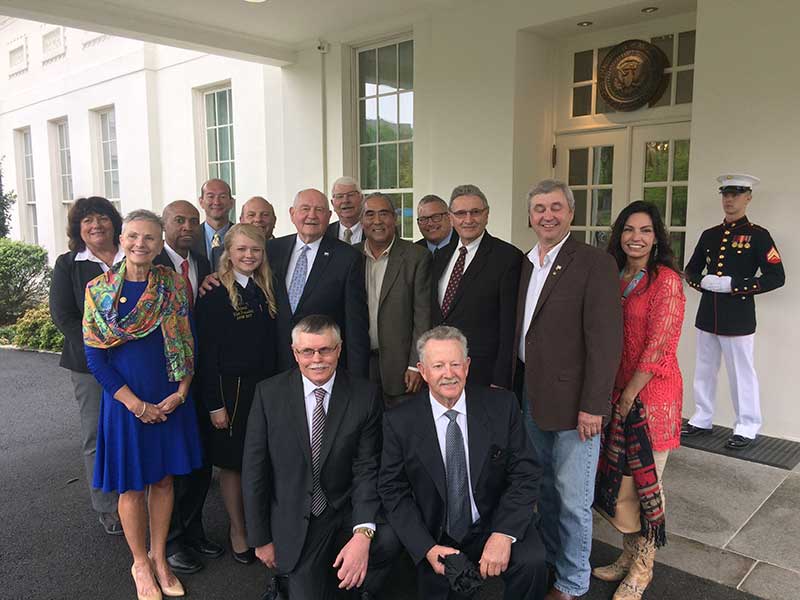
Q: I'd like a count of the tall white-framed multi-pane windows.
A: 5